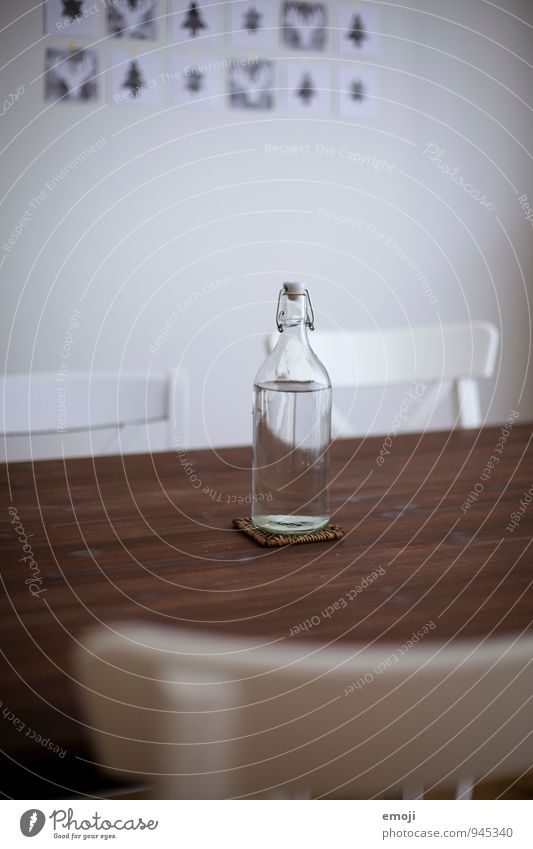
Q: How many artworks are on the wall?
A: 12